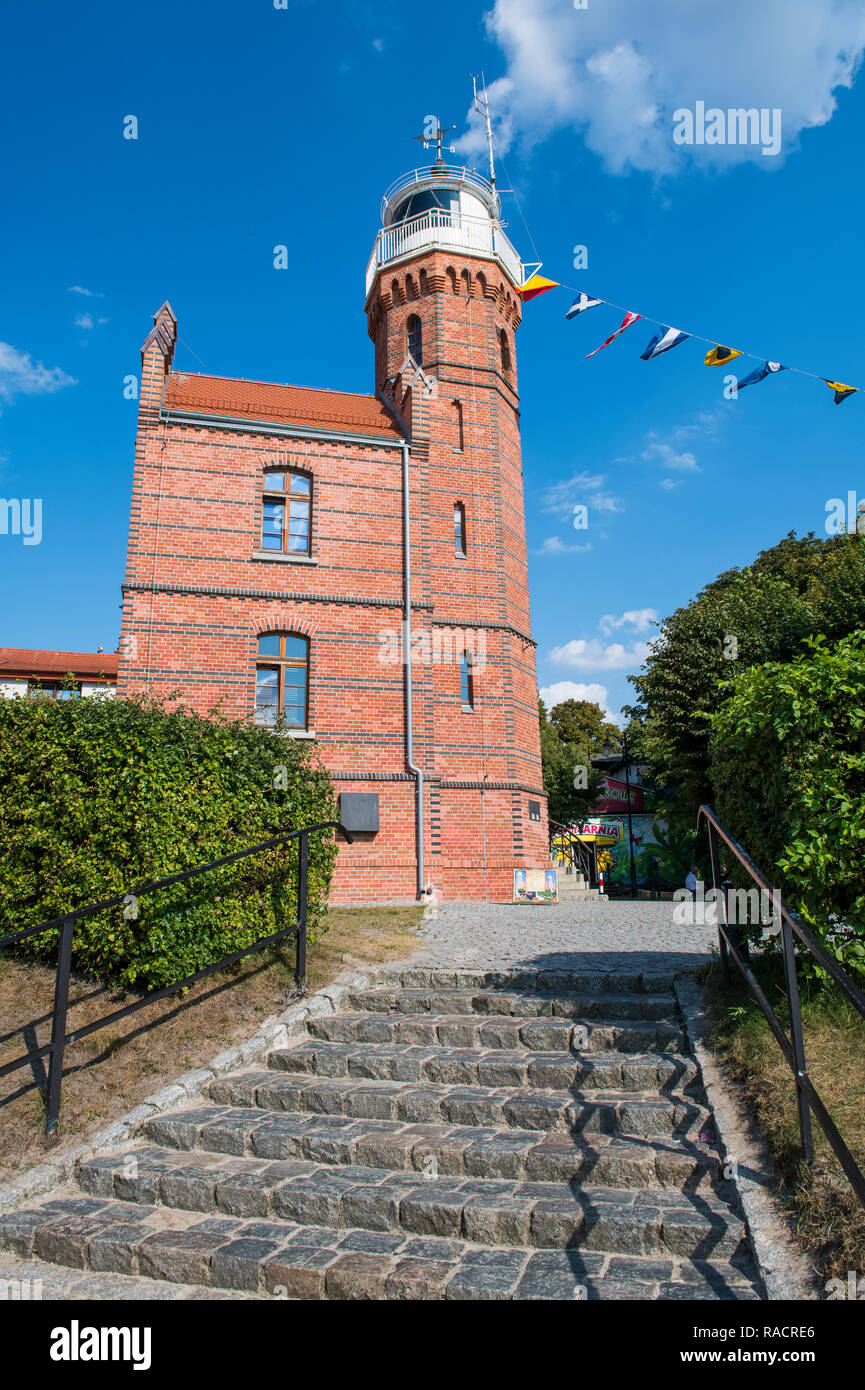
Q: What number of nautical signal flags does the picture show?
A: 7